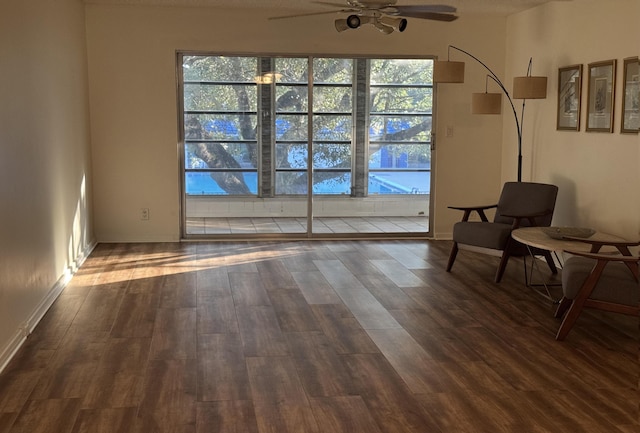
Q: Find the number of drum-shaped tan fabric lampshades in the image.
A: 3